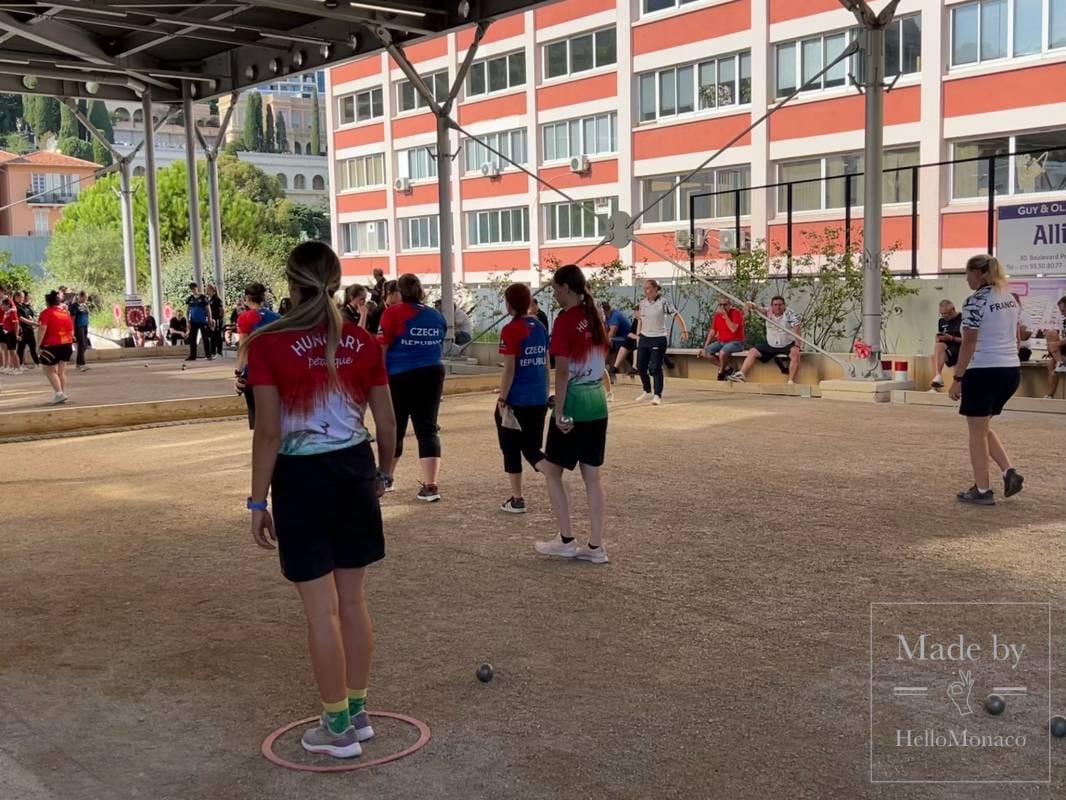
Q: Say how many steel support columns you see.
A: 6